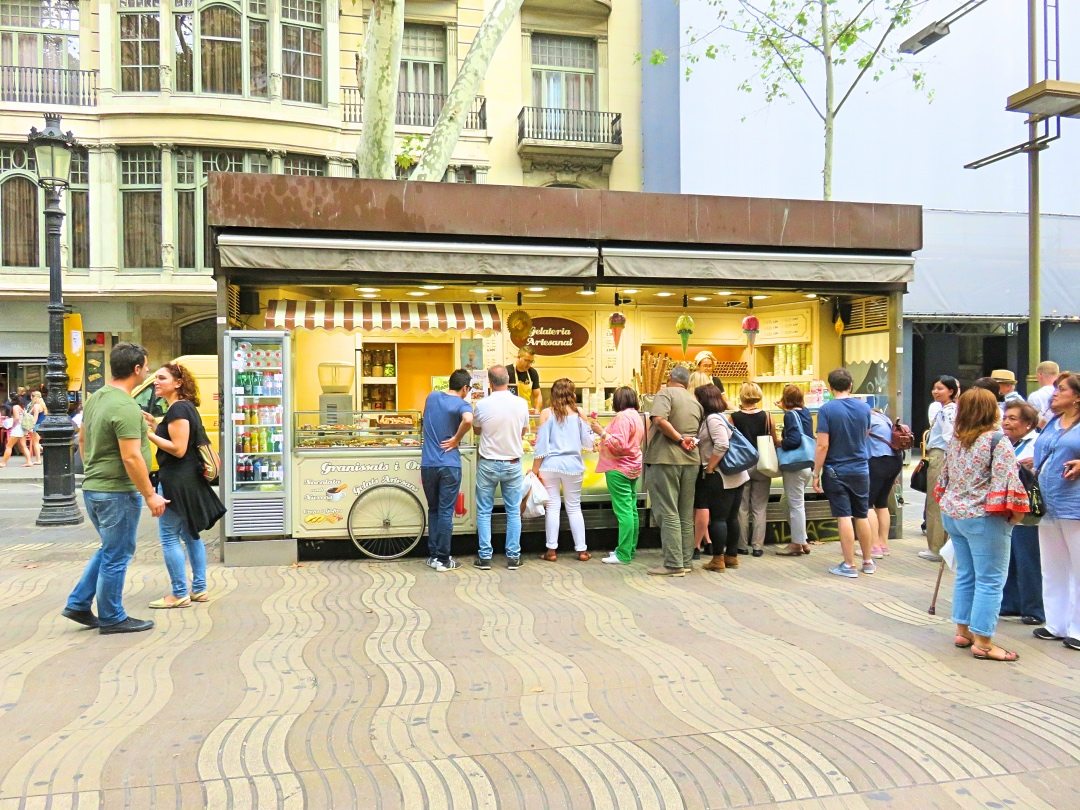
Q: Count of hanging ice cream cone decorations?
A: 3